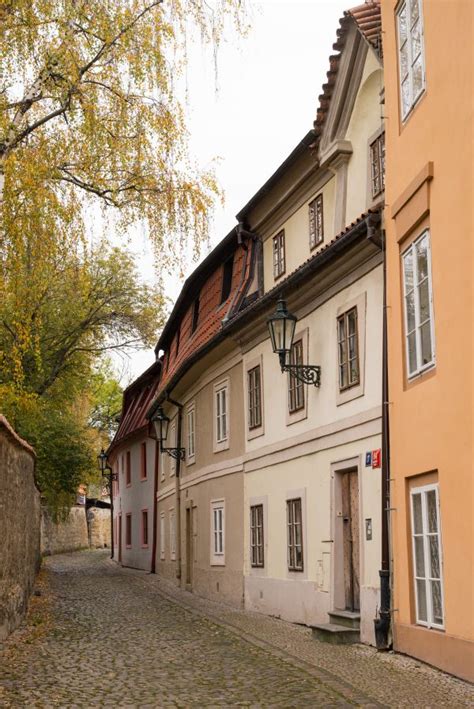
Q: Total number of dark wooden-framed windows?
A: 8